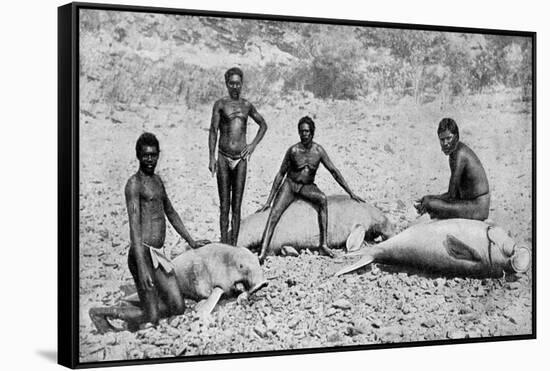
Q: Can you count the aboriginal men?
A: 4